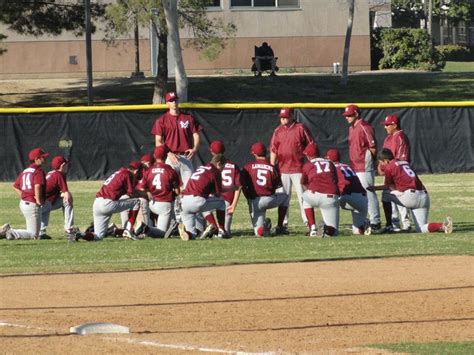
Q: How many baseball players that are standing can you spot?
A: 4